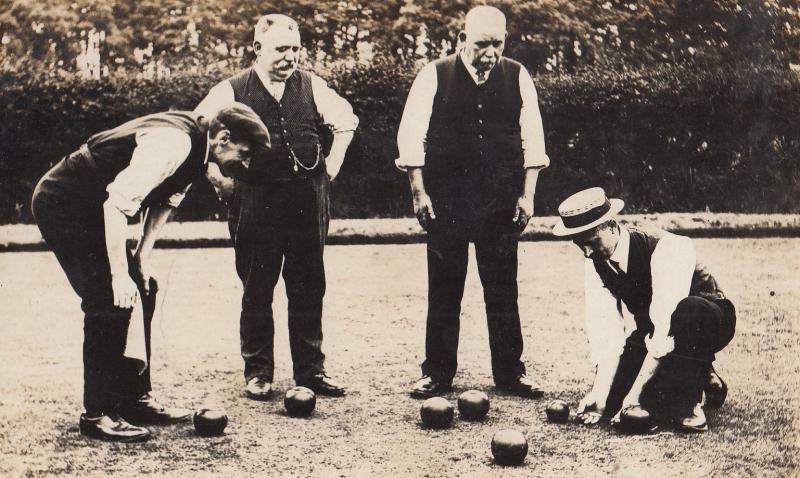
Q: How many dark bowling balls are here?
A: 7